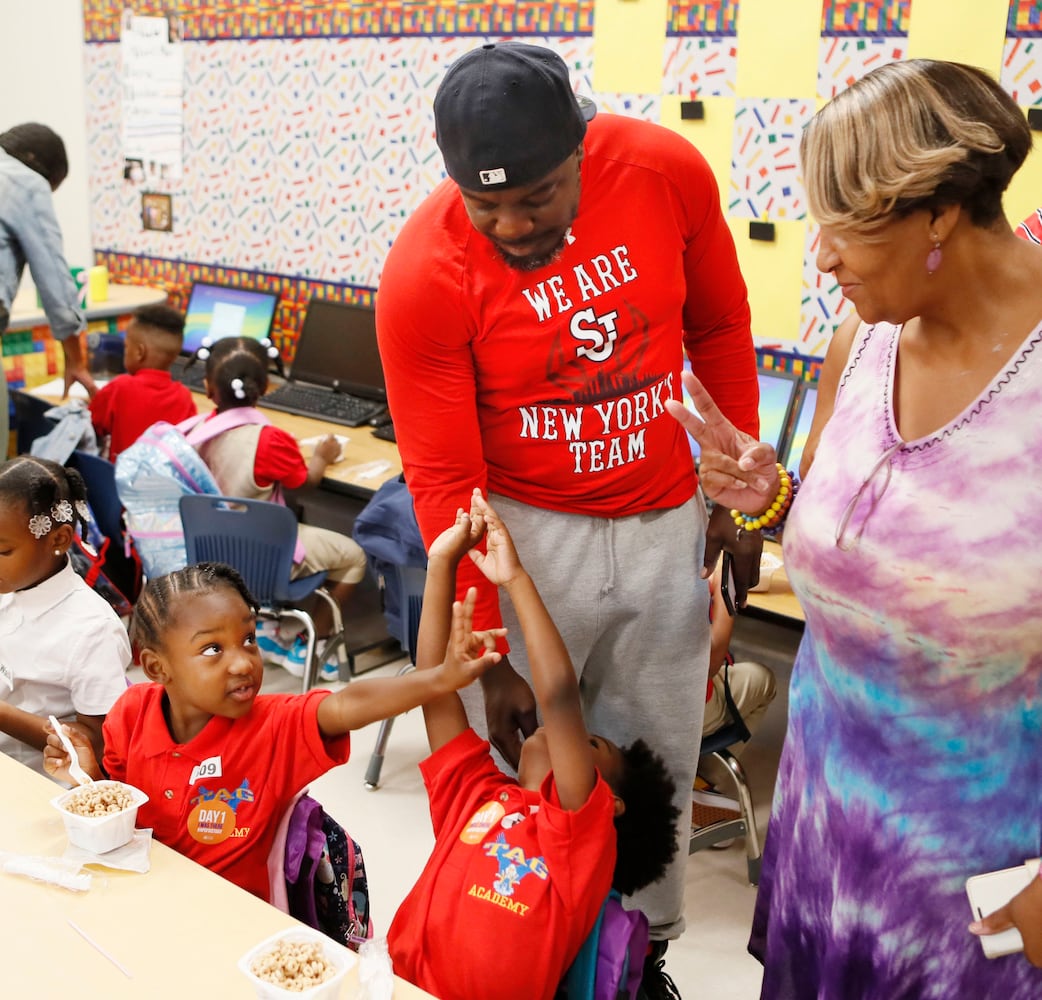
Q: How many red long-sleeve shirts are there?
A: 1